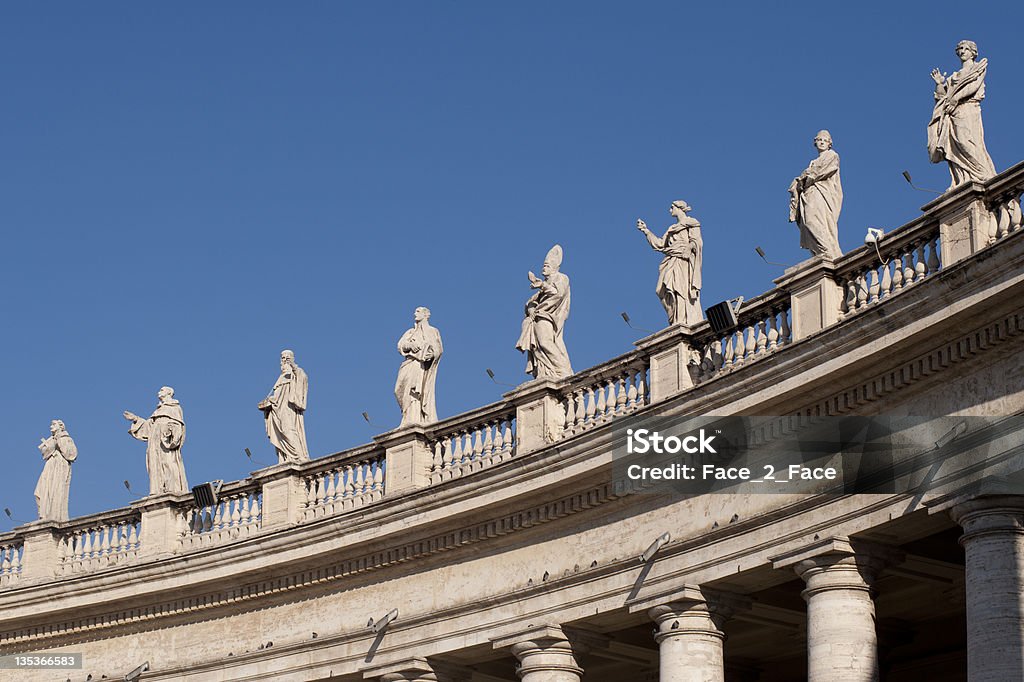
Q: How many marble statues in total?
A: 8